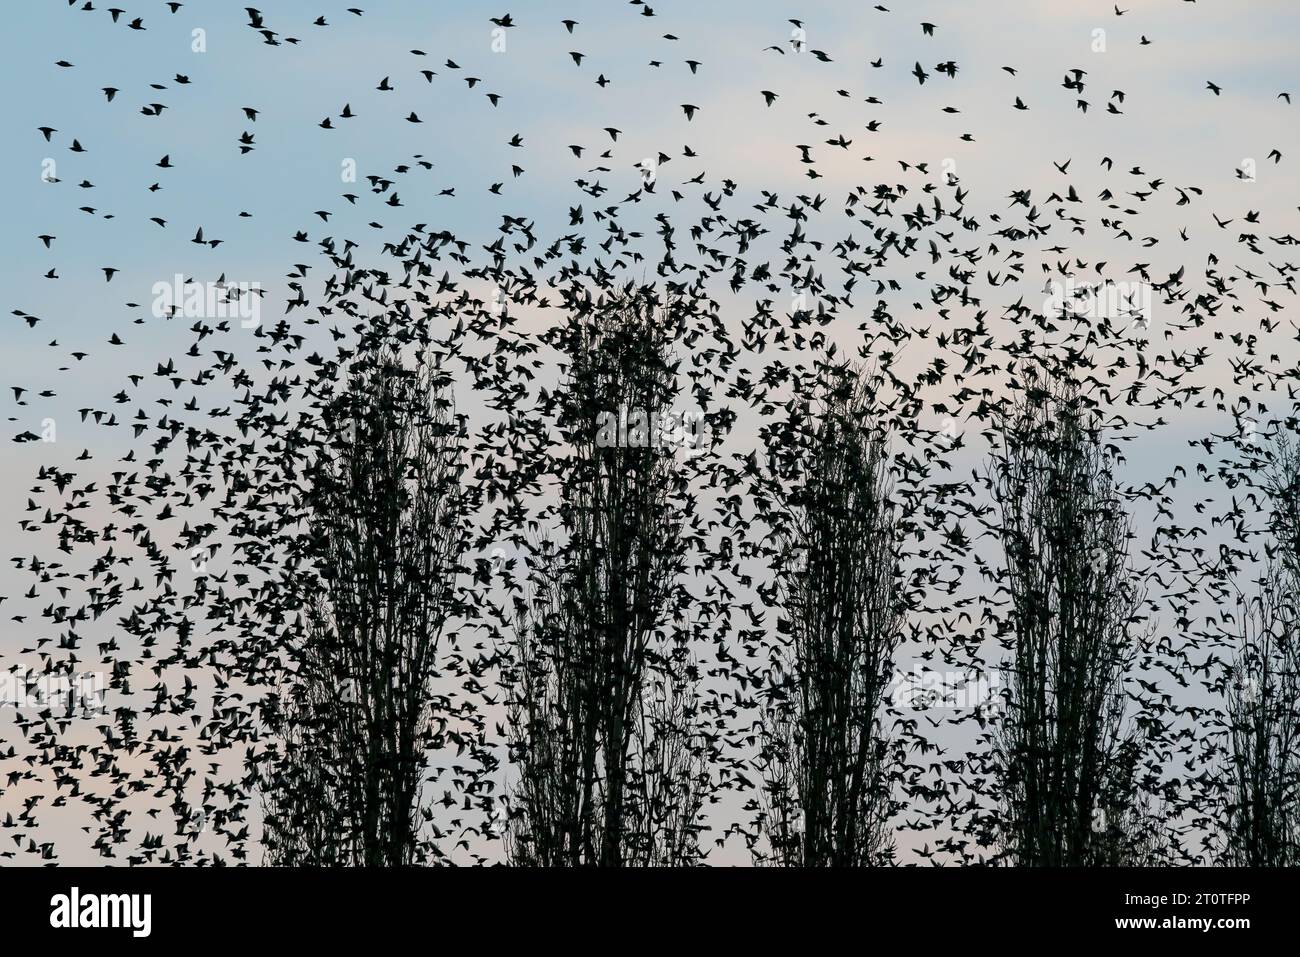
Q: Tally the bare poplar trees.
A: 5